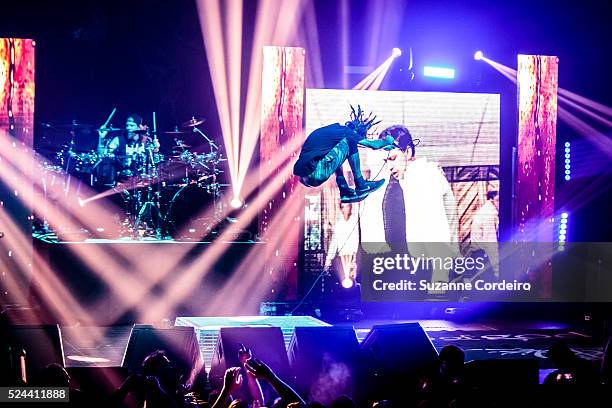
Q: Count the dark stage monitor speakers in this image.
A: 5